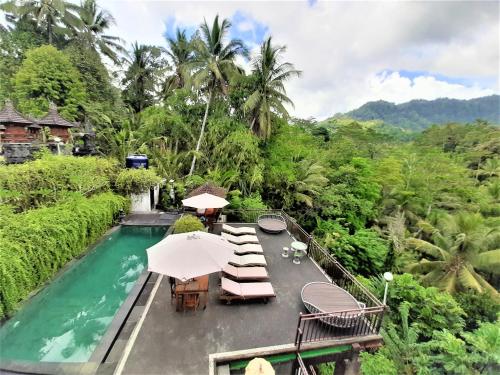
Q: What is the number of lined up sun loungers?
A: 6